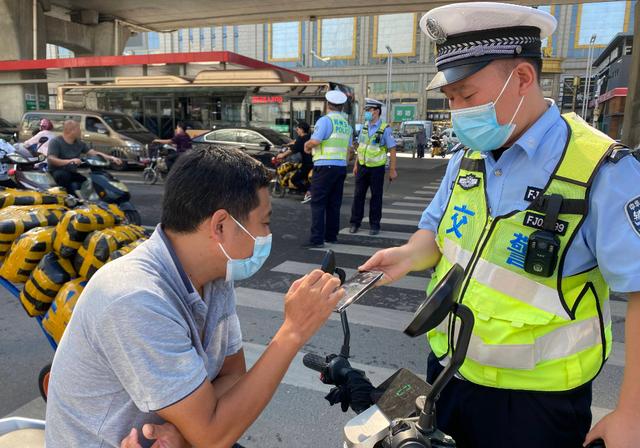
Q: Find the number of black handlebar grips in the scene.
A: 1